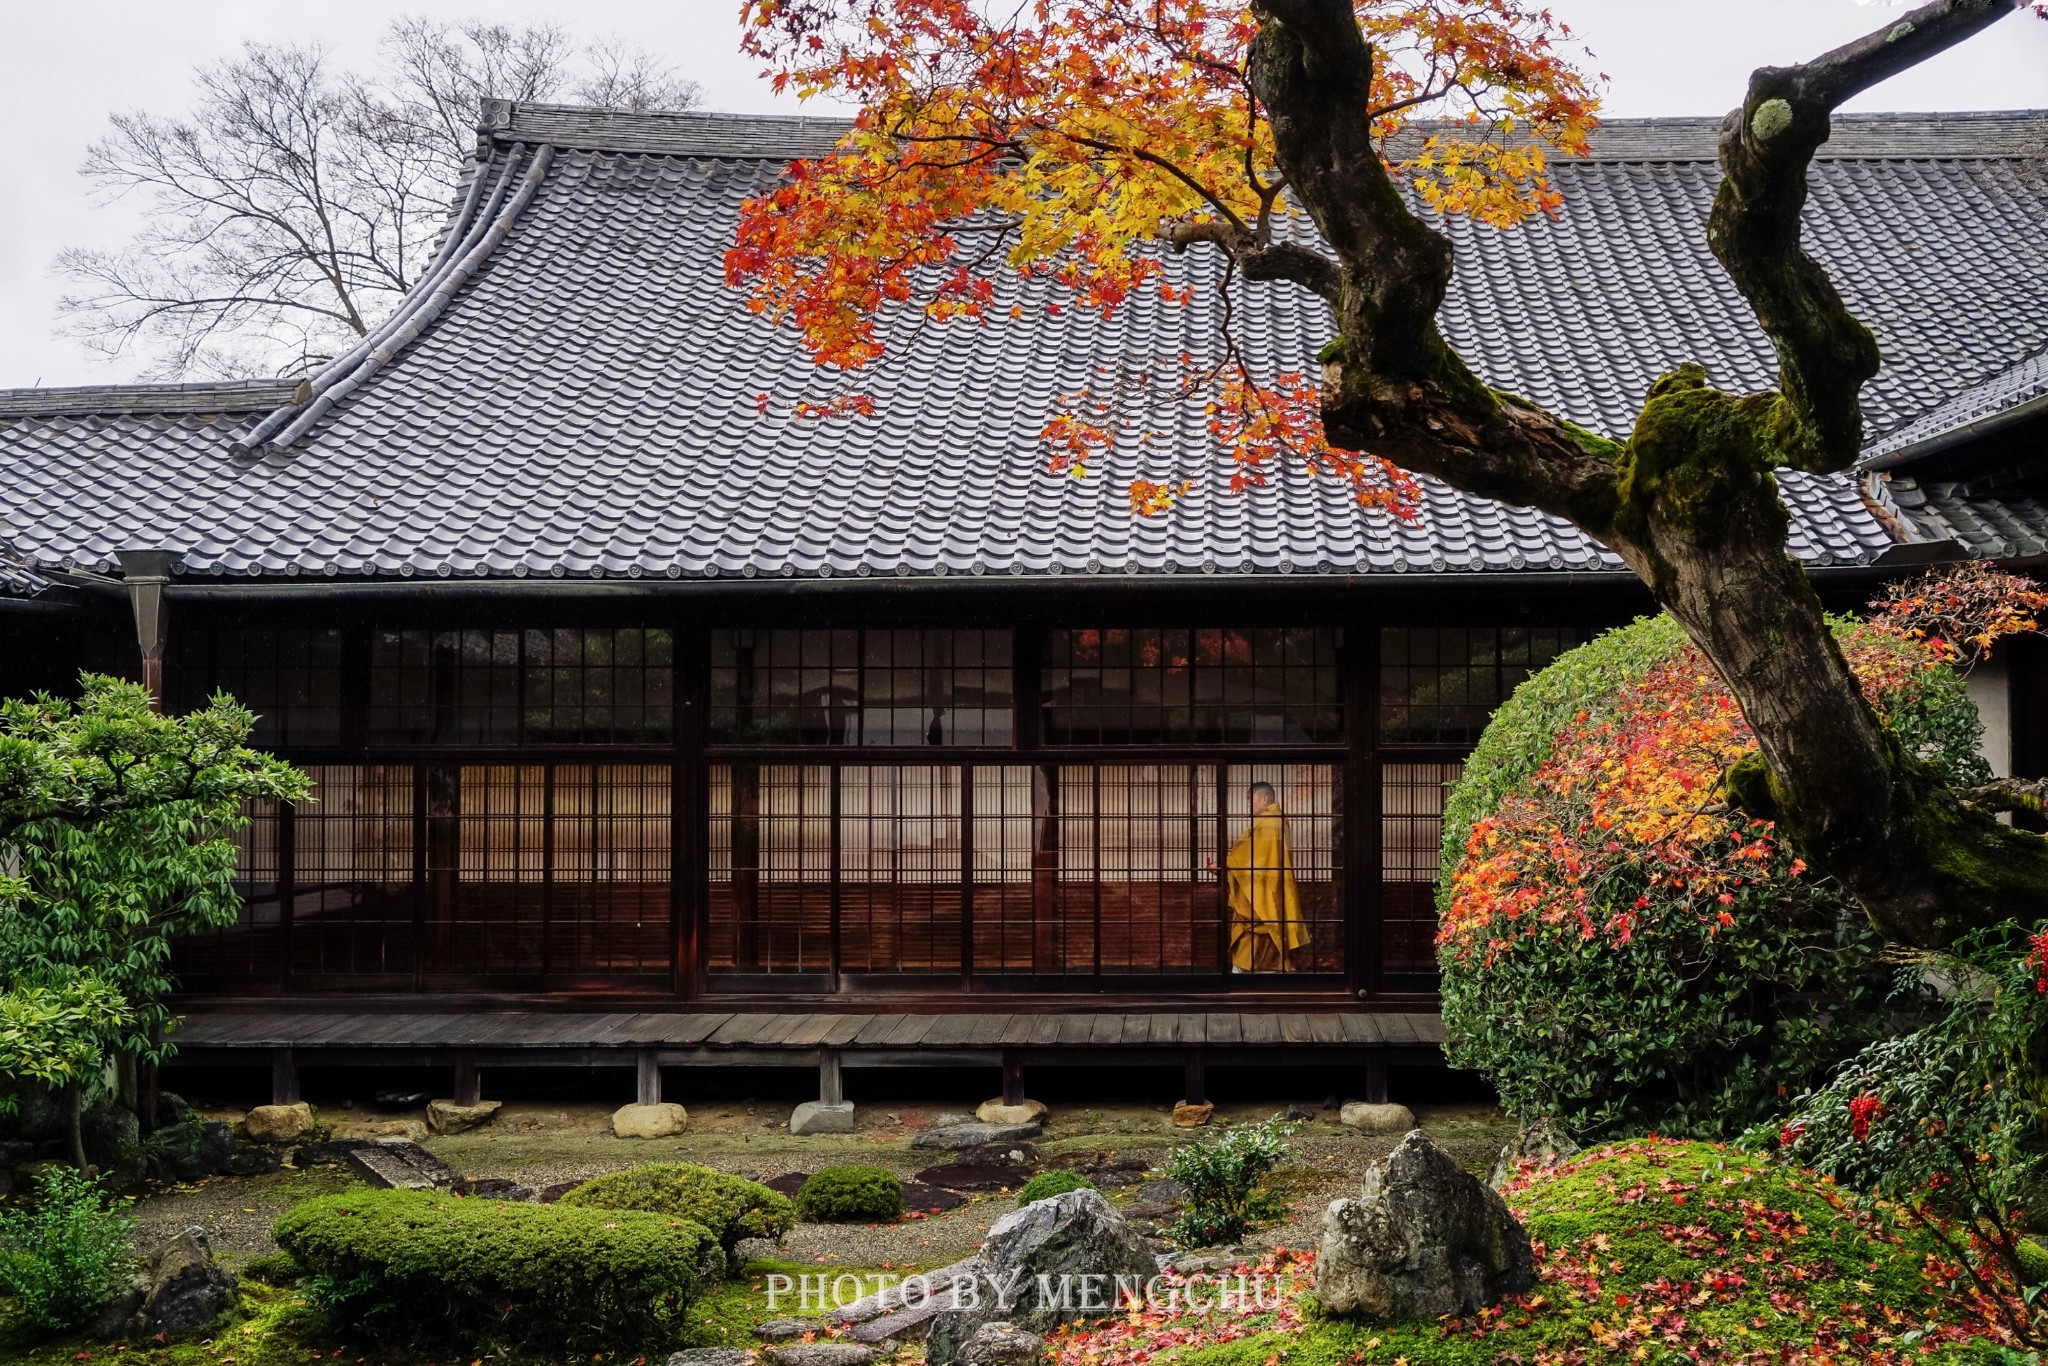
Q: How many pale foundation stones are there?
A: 7